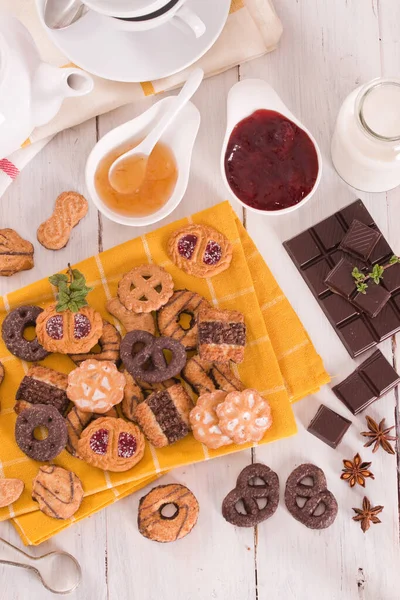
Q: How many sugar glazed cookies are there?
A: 3